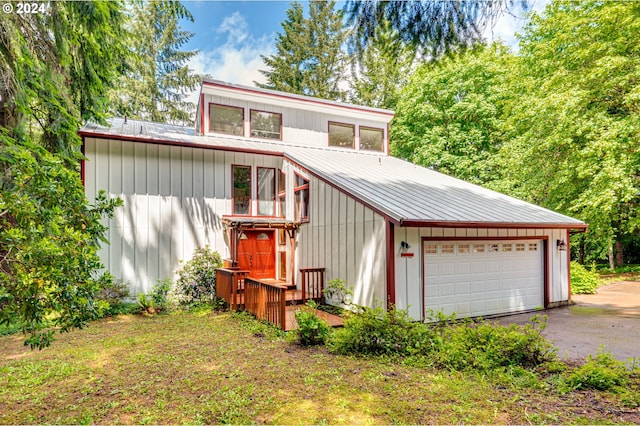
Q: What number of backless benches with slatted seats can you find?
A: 0